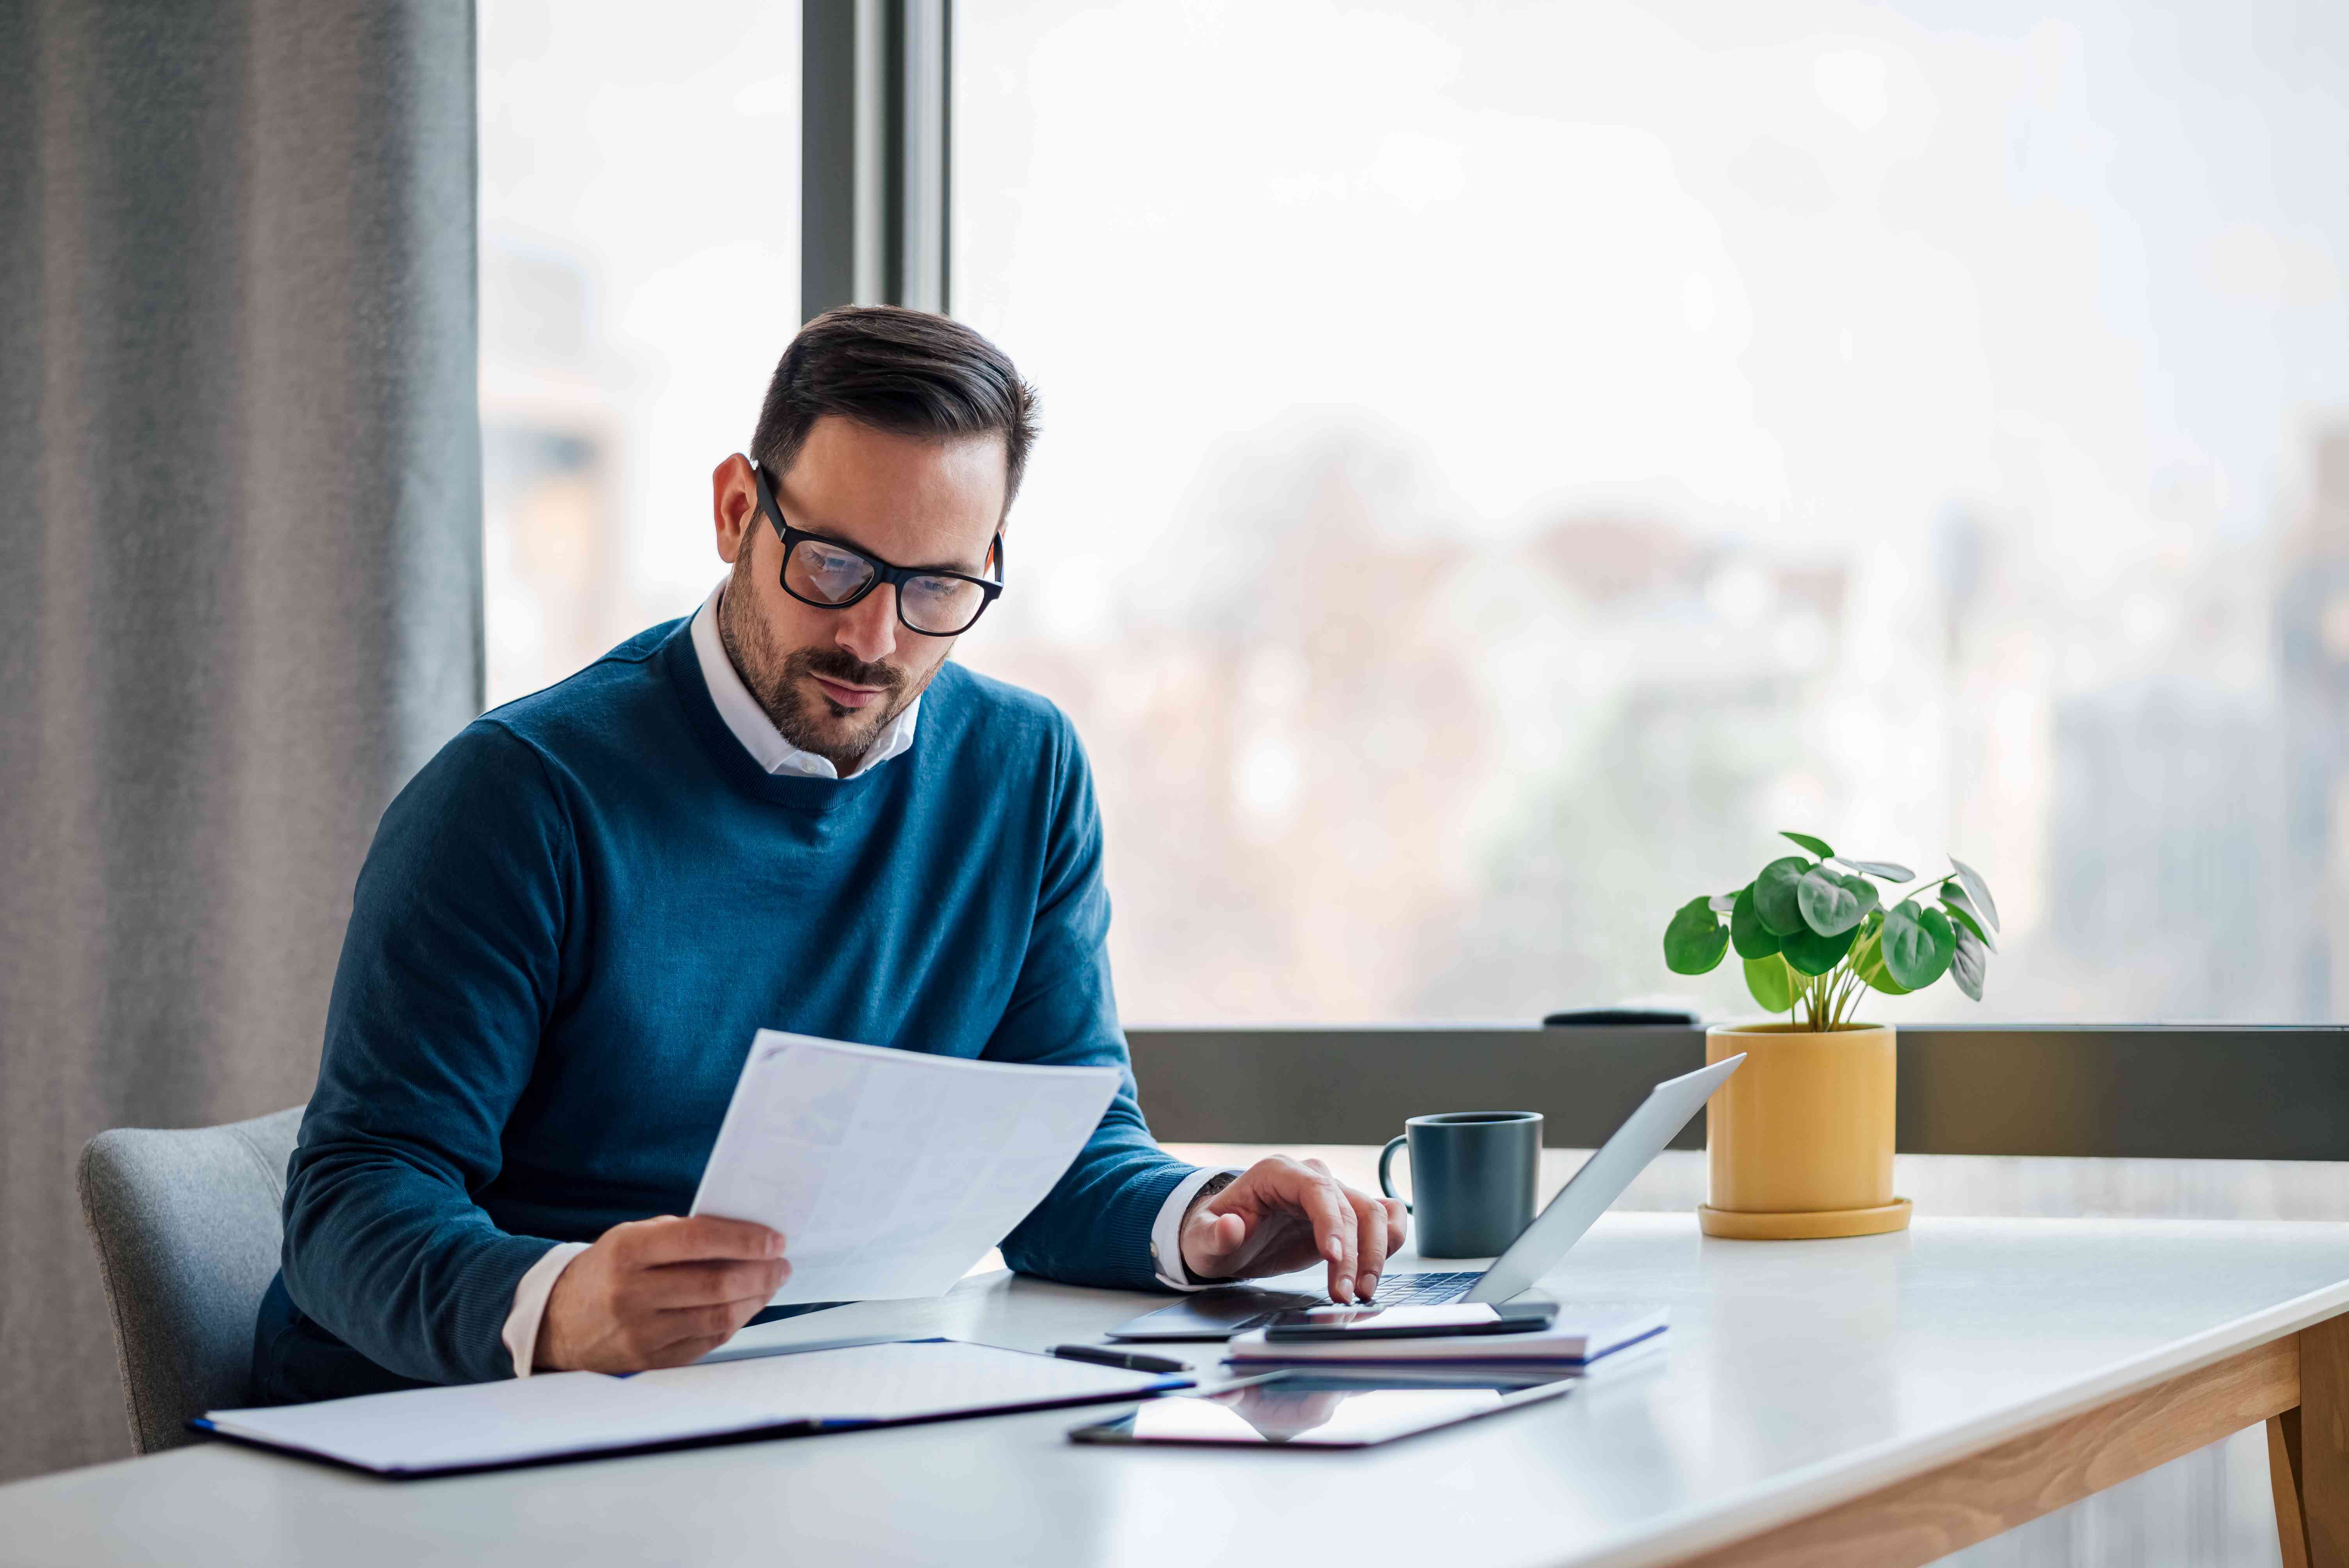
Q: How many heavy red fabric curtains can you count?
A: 0